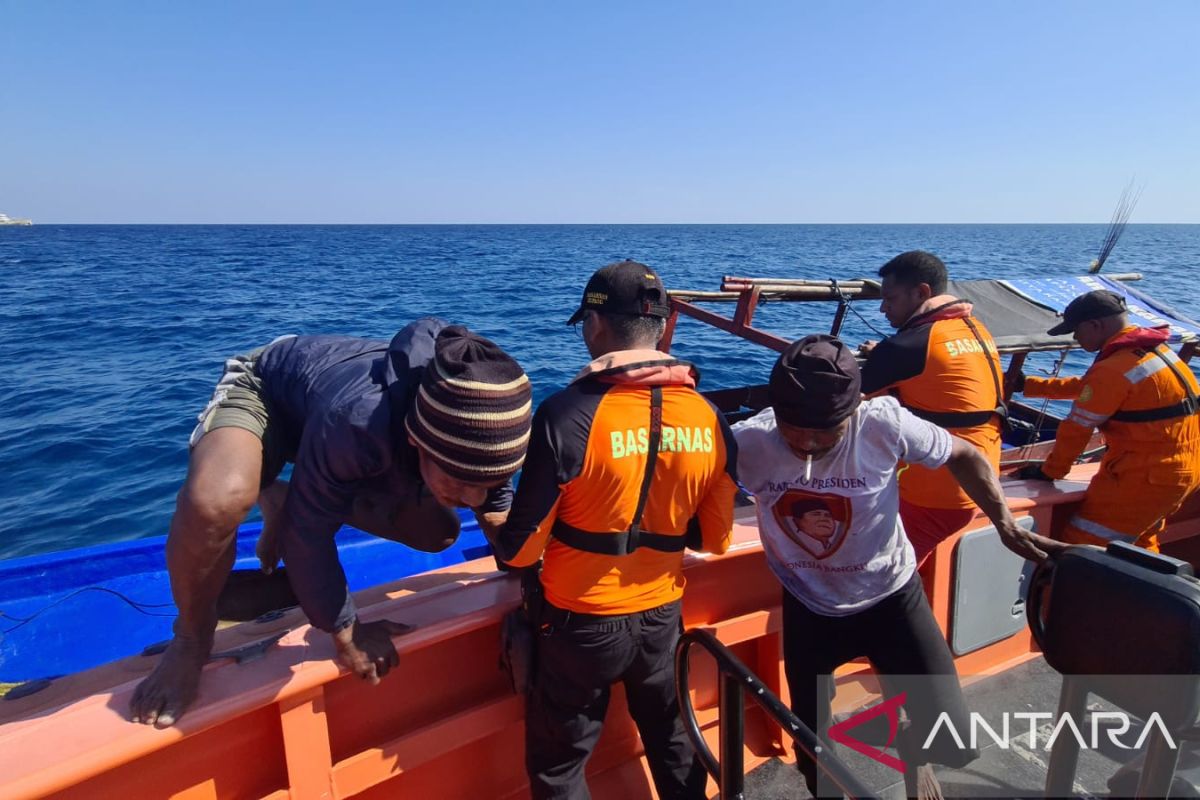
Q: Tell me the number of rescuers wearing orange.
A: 3